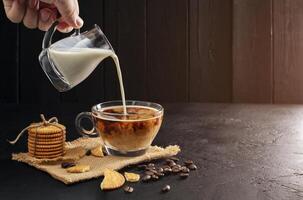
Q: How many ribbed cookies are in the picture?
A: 8